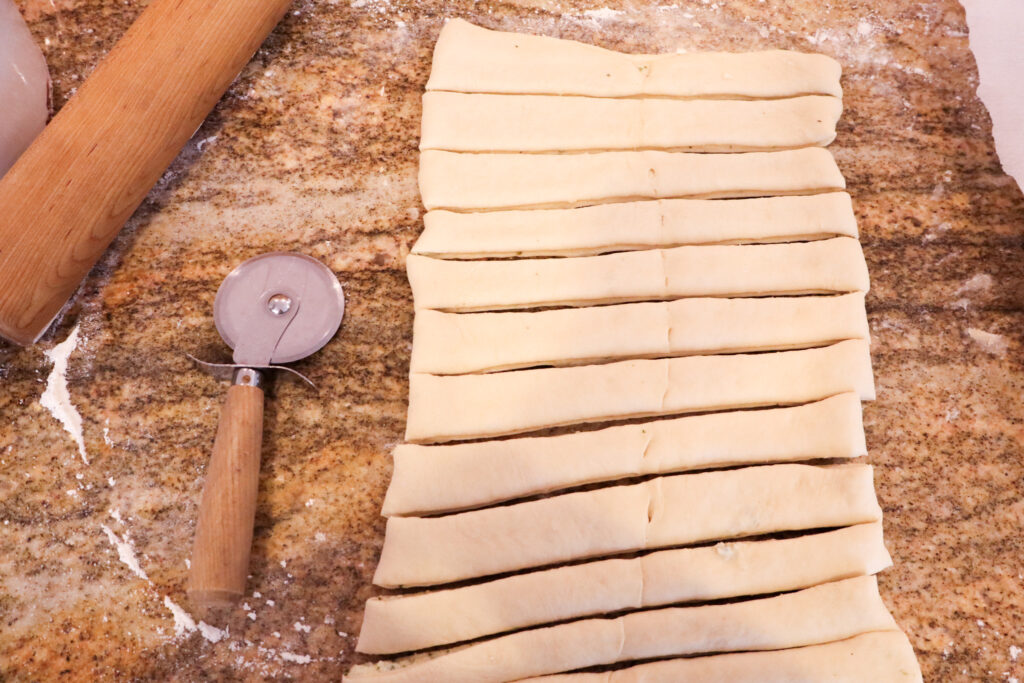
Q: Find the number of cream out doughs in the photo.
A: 12